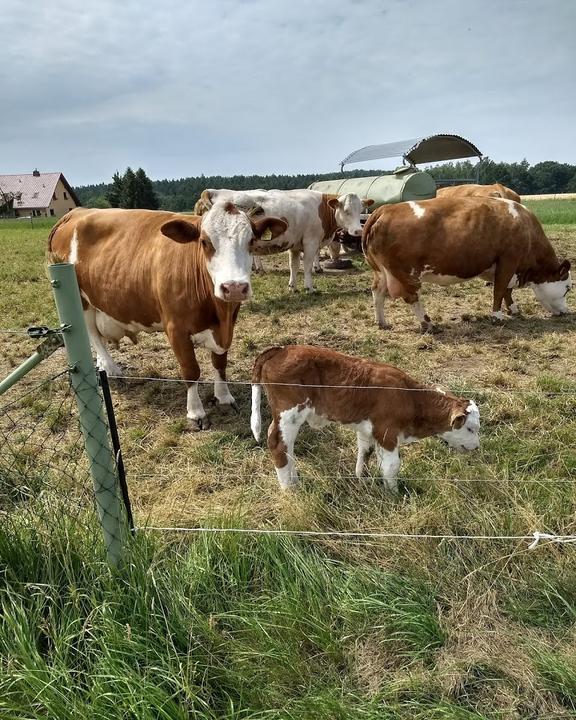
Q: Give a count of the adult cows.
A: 4